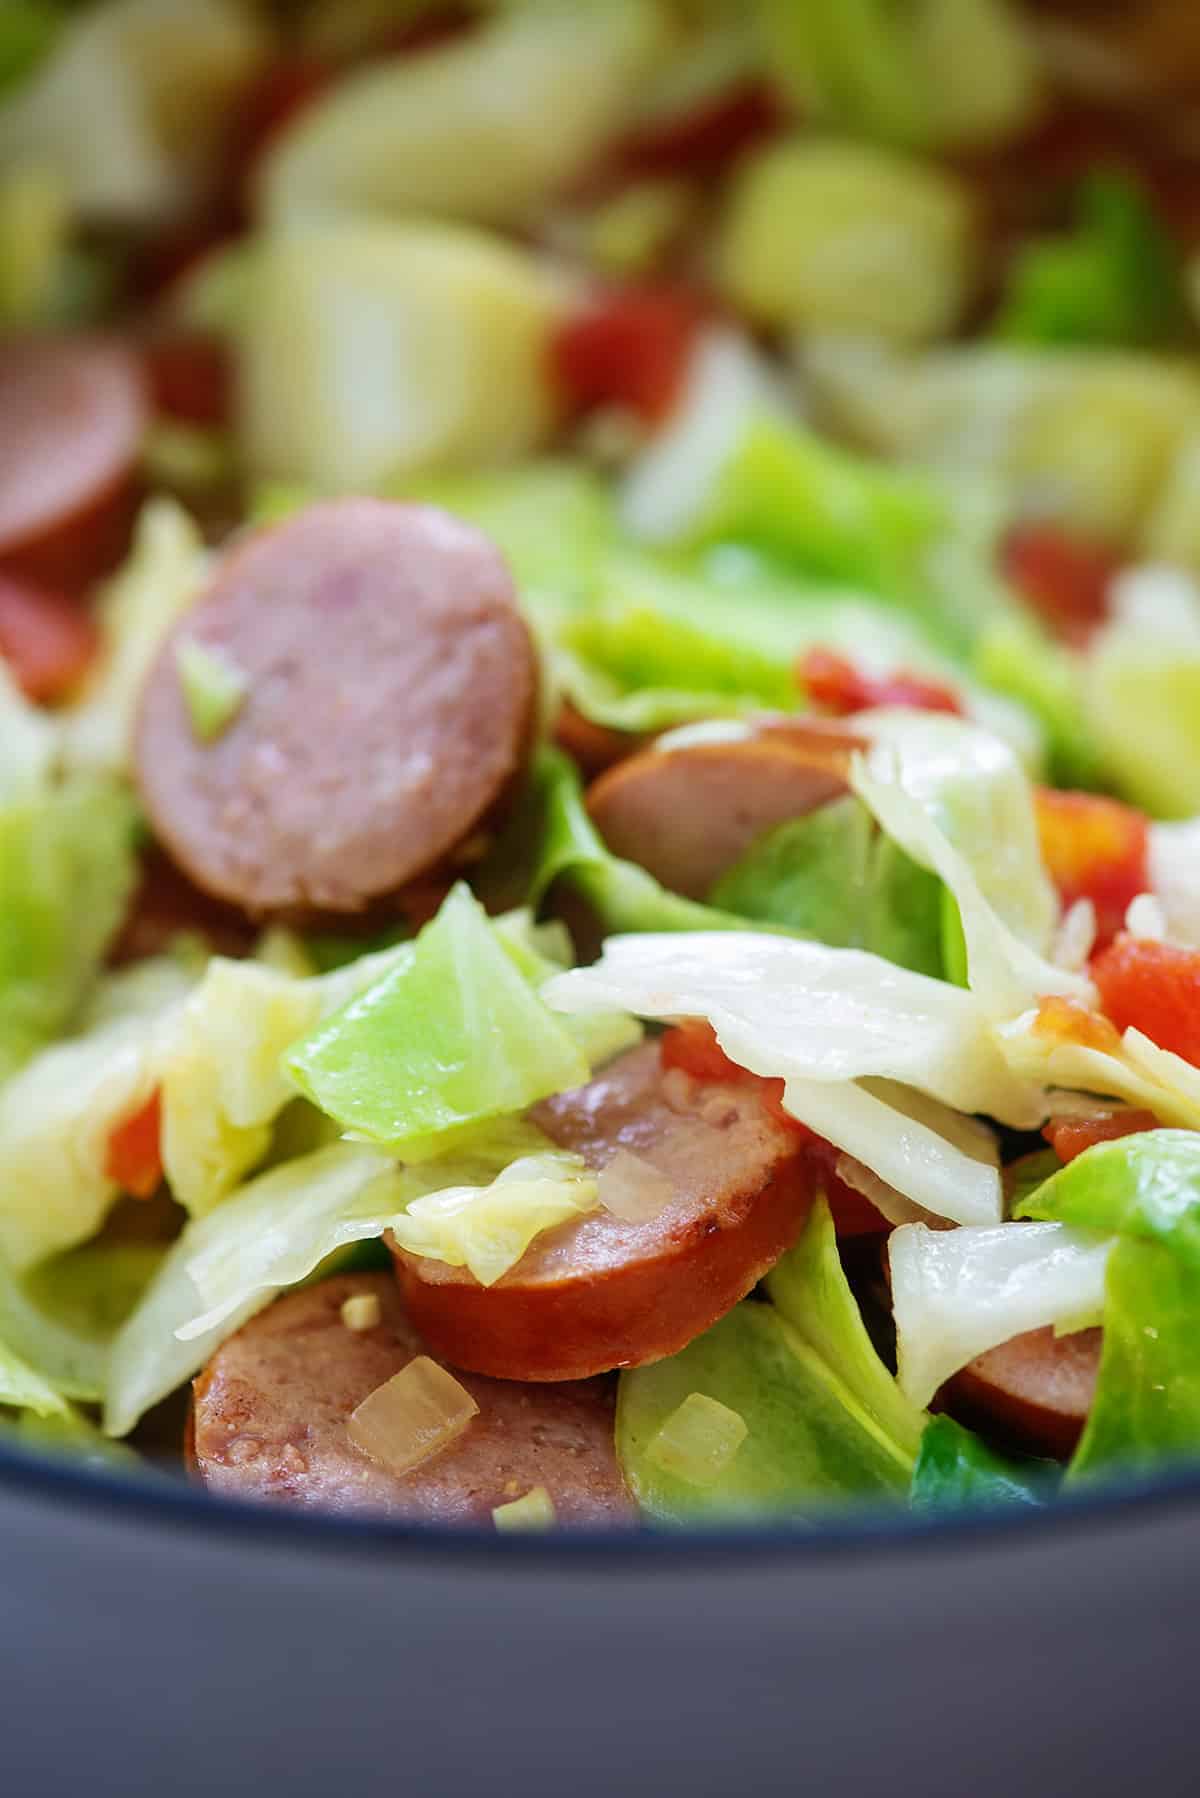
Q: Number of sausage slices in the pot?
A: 6